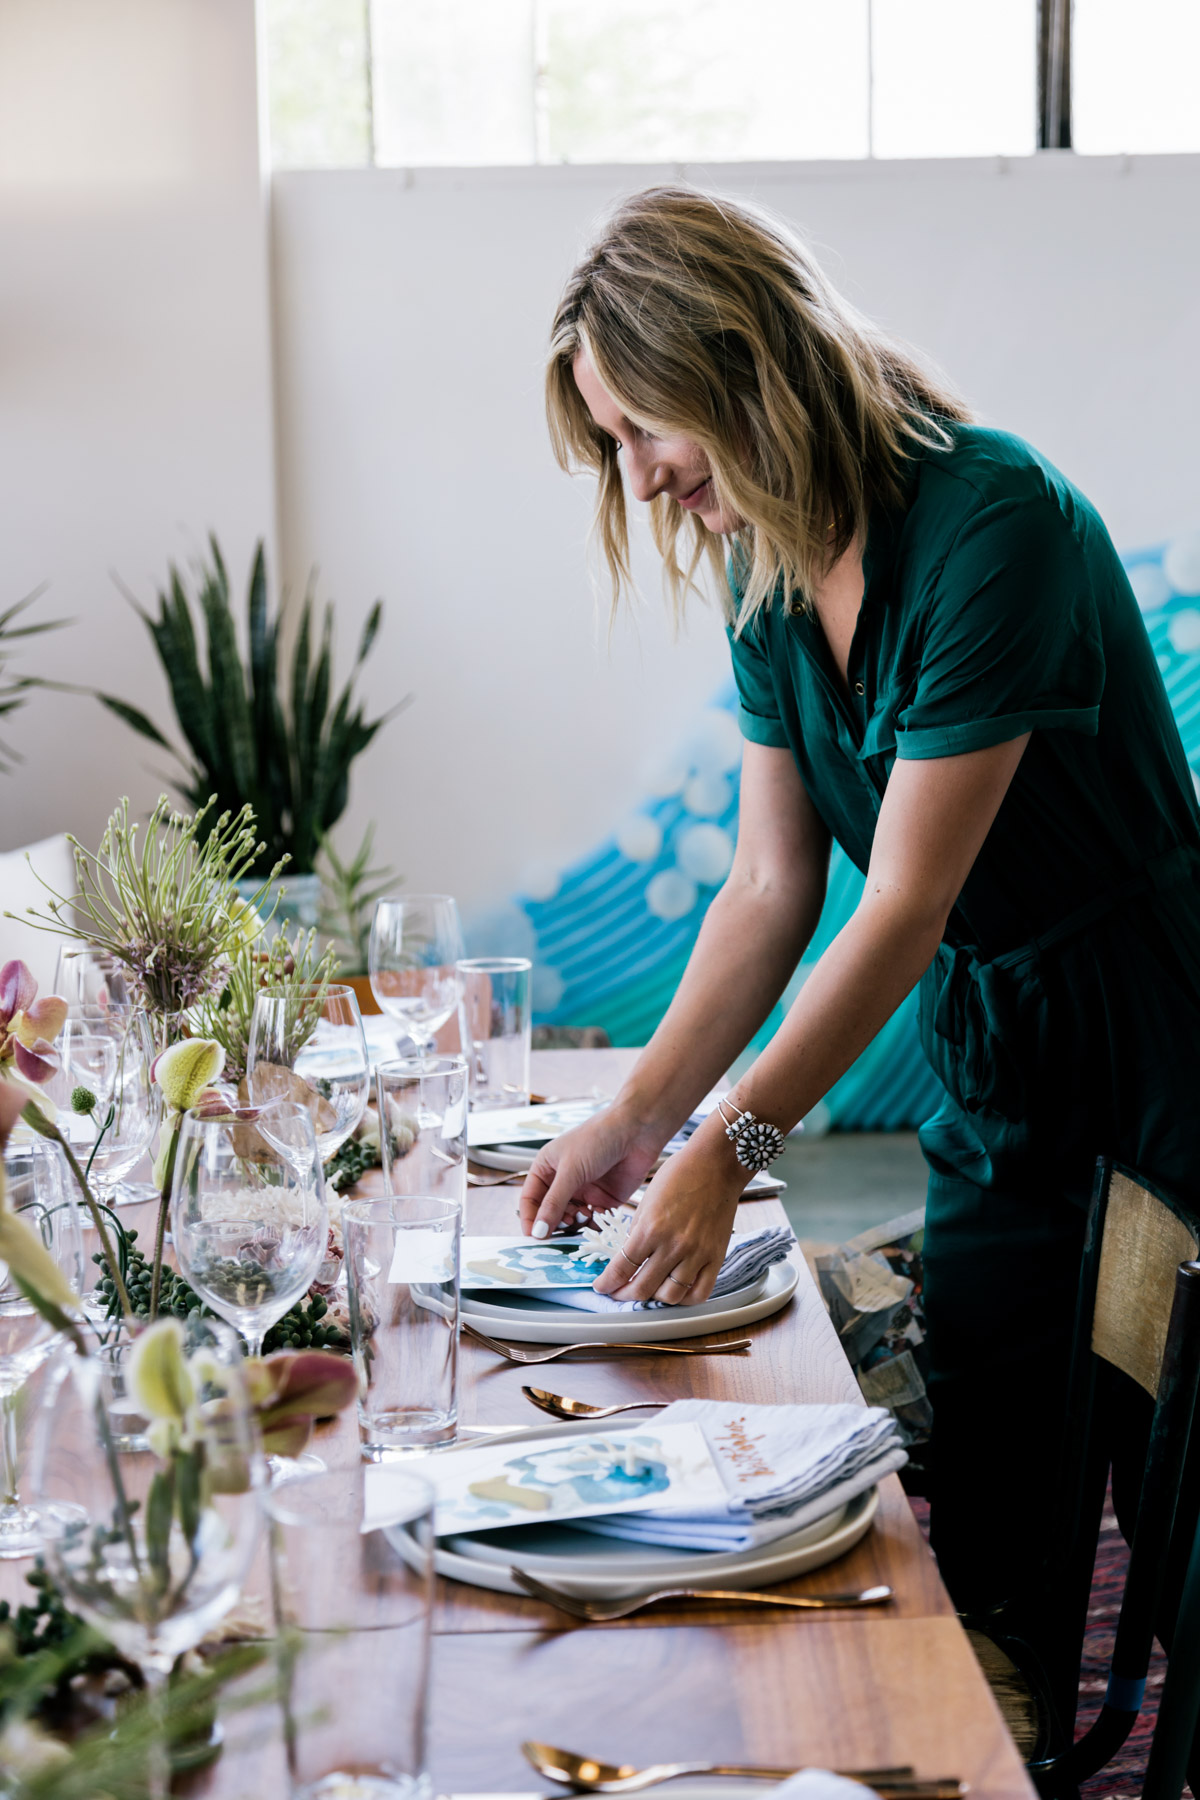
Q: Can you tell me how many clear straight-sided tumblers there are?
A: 4